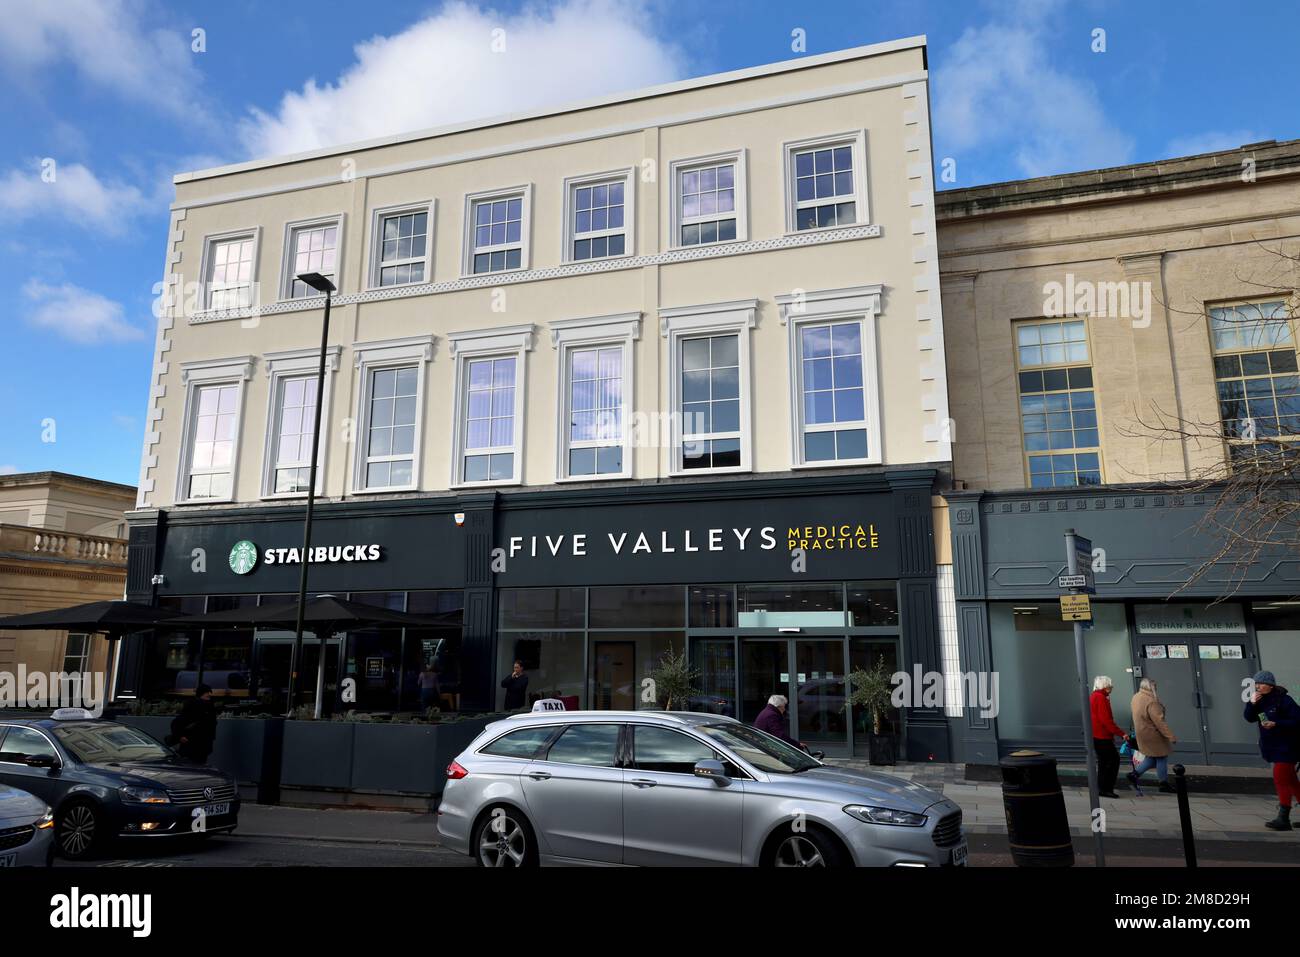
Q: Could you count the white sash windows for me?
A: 14